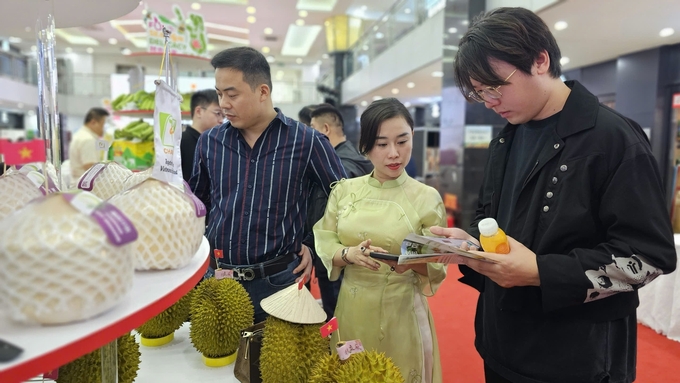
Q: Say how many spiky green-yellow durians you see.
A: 5